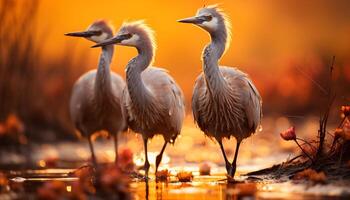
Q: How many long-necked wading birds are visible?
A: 3